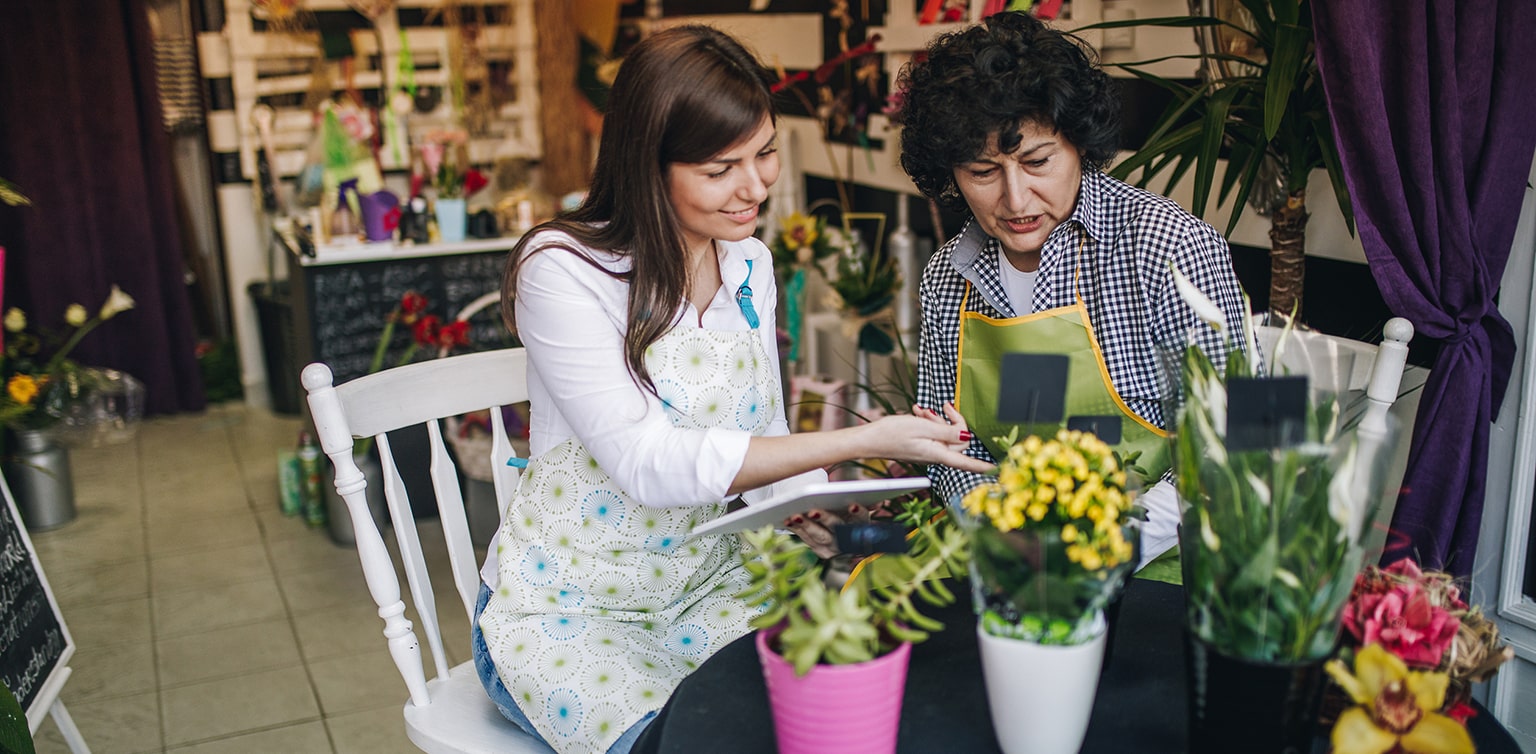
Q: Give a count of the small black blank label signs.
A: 4